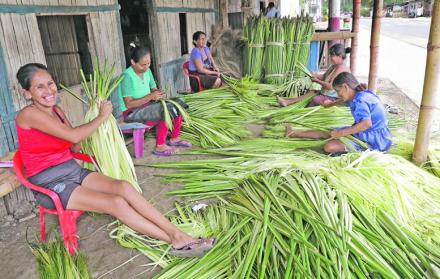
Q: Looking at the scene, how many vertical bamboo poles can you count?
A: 3